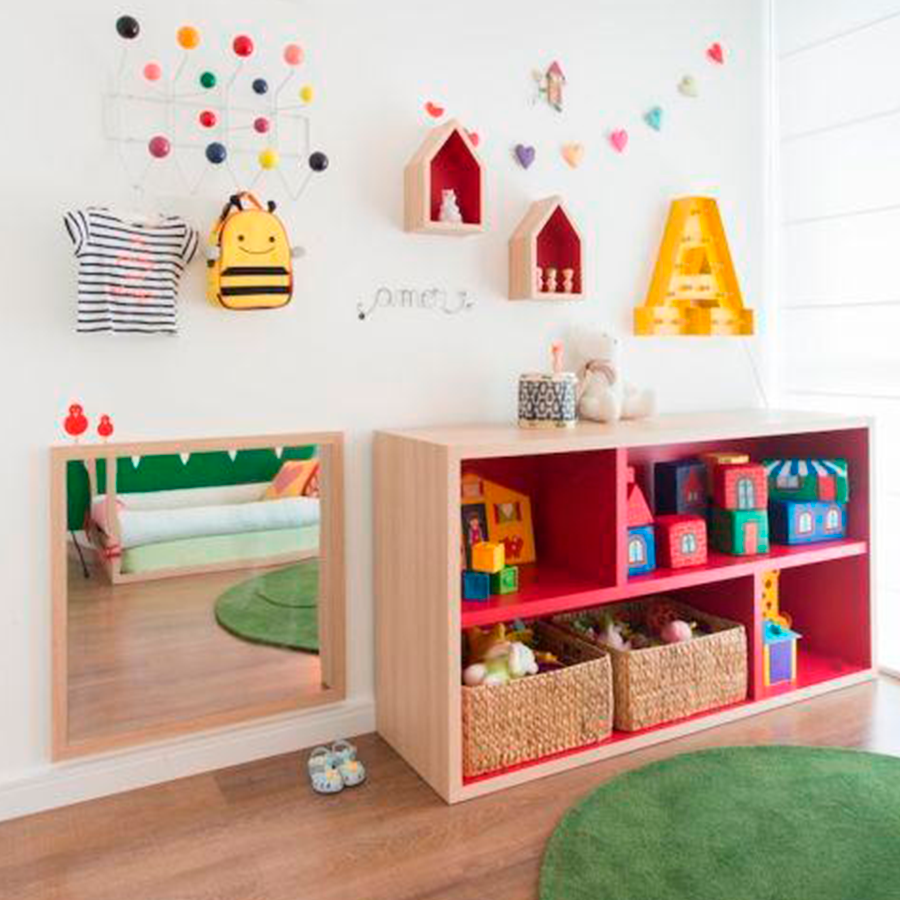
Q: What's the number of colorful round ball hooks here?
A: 14